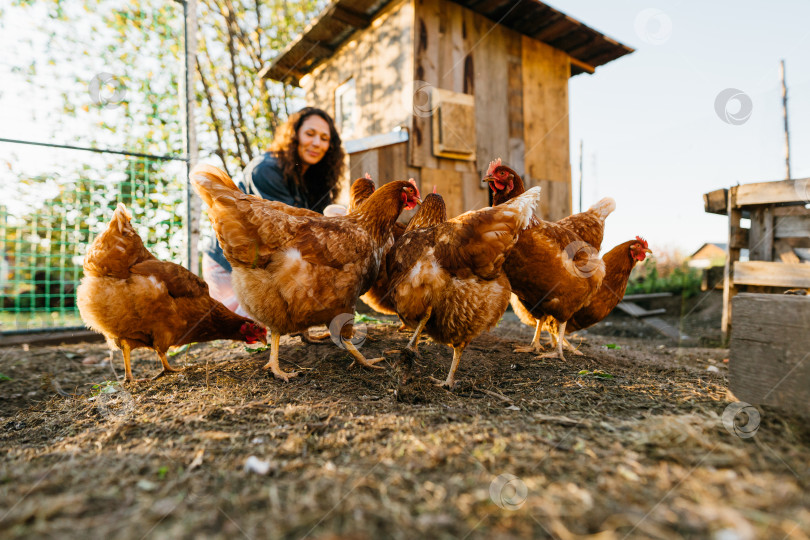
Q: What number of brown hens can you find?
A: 6